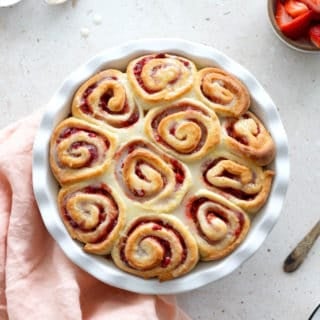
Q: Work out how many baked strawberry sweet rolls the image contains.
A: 11